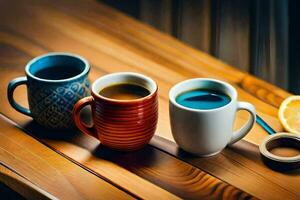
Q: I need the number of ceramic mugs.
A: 3